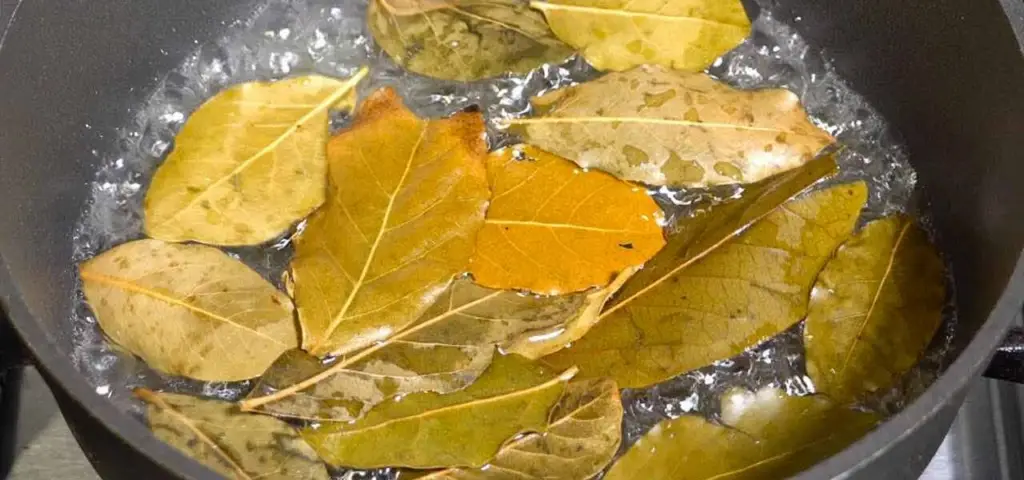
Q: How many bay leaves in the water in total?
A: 14